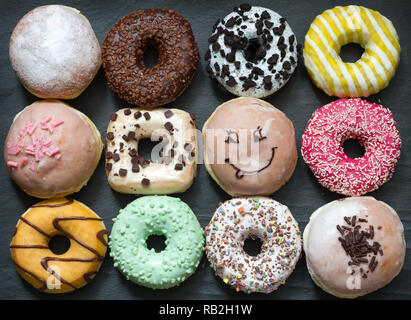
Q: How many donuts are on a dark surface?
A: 12